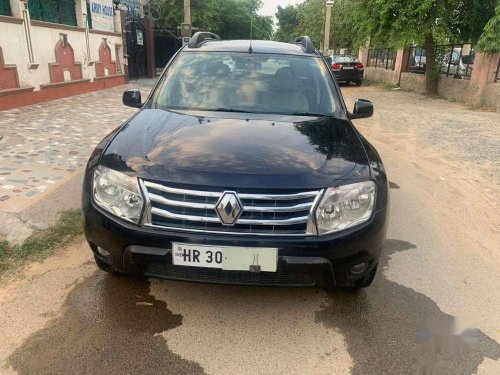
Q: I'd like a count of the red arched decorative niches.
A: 3